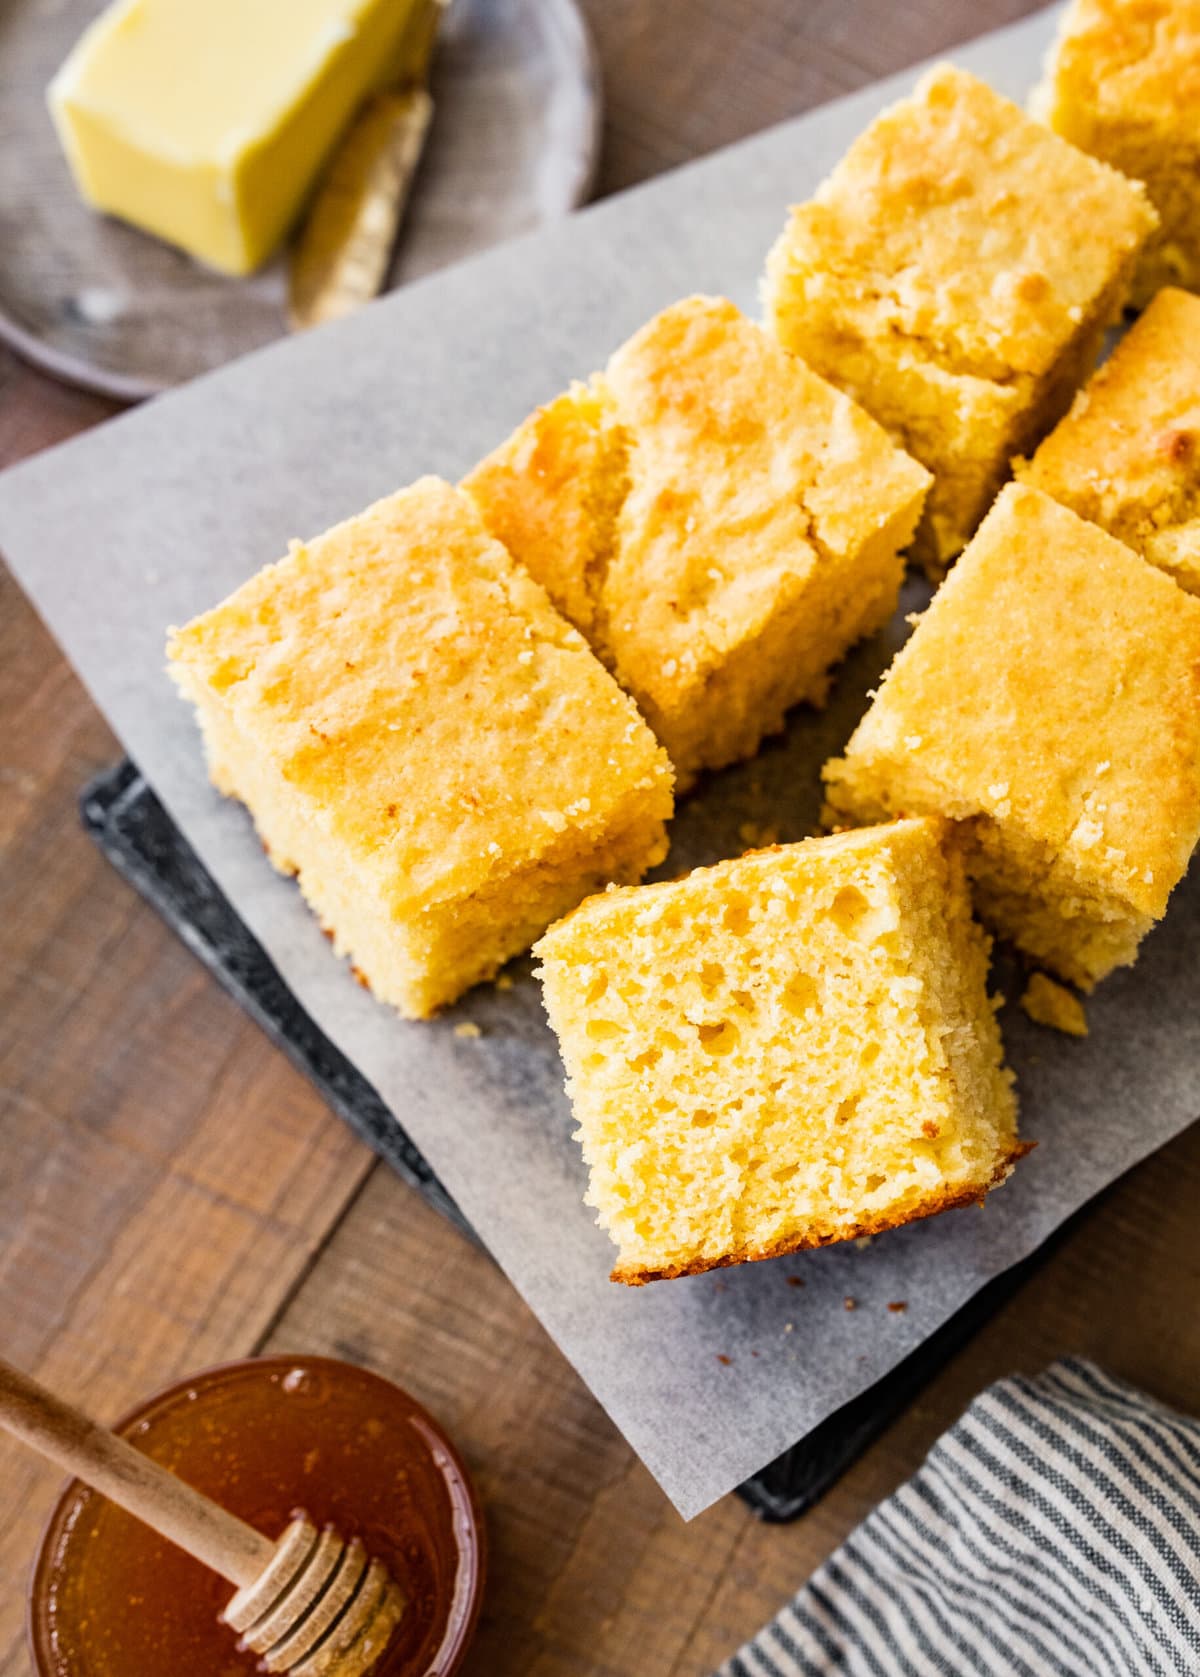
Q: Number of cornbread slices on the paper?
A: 7